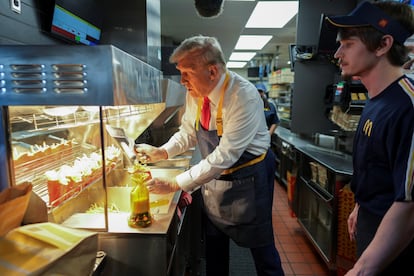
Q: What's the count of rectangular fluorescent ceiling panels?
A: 4